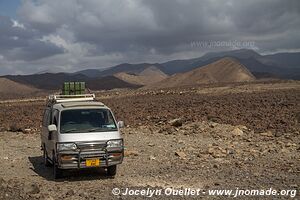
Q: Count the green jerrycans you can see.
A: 4